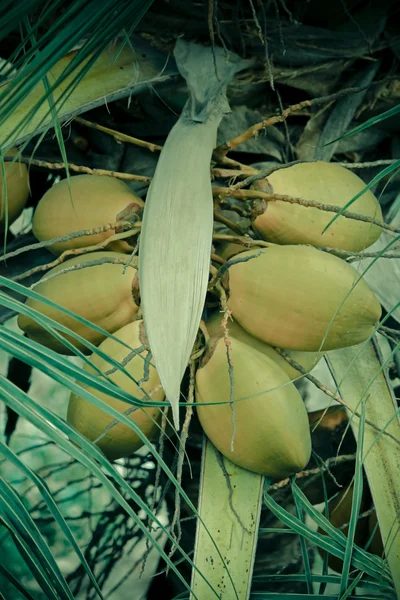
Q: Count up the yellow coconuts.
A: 8